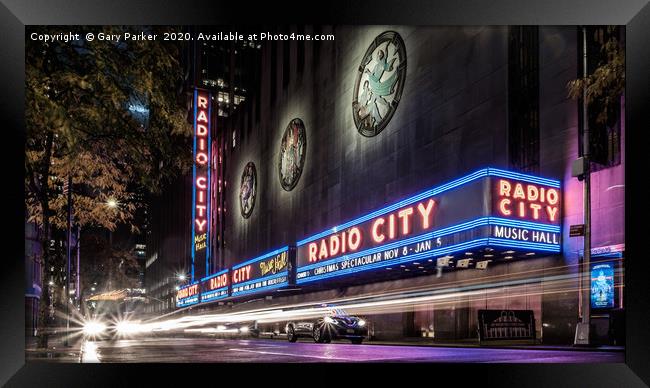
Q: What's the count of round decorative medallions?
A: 3